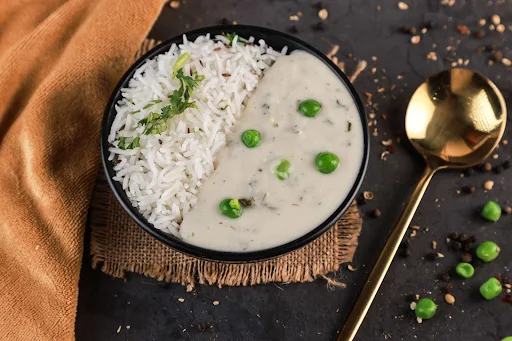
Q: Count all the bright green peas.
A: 11